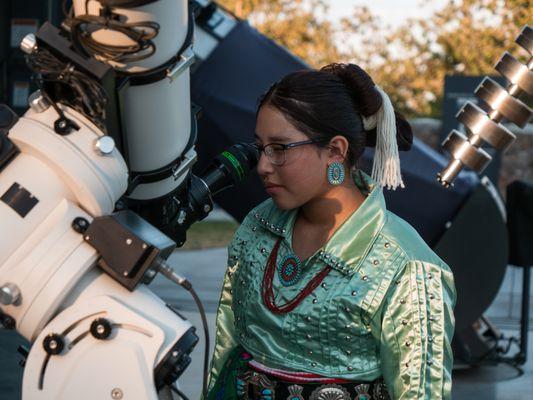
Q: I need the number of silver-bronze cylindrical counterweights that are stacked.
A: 5